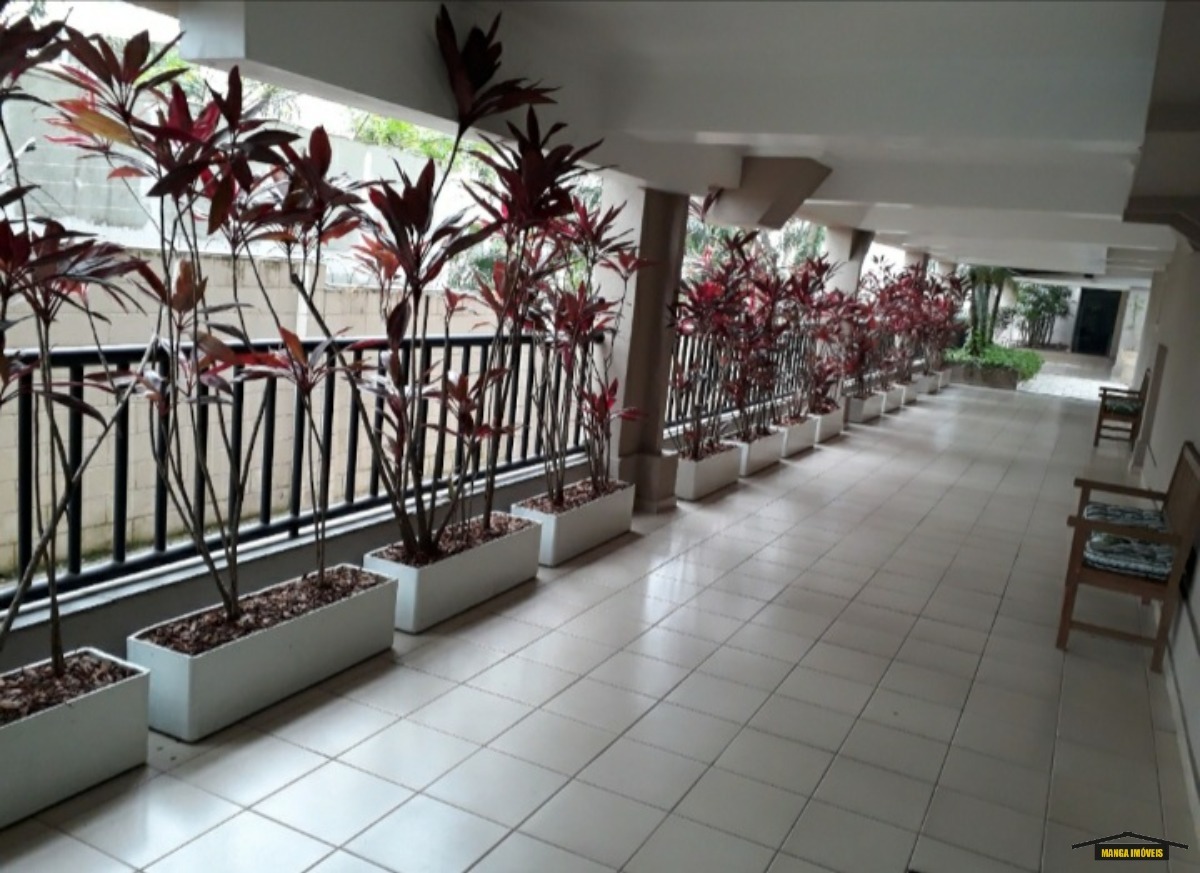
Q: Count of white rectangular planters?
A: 13